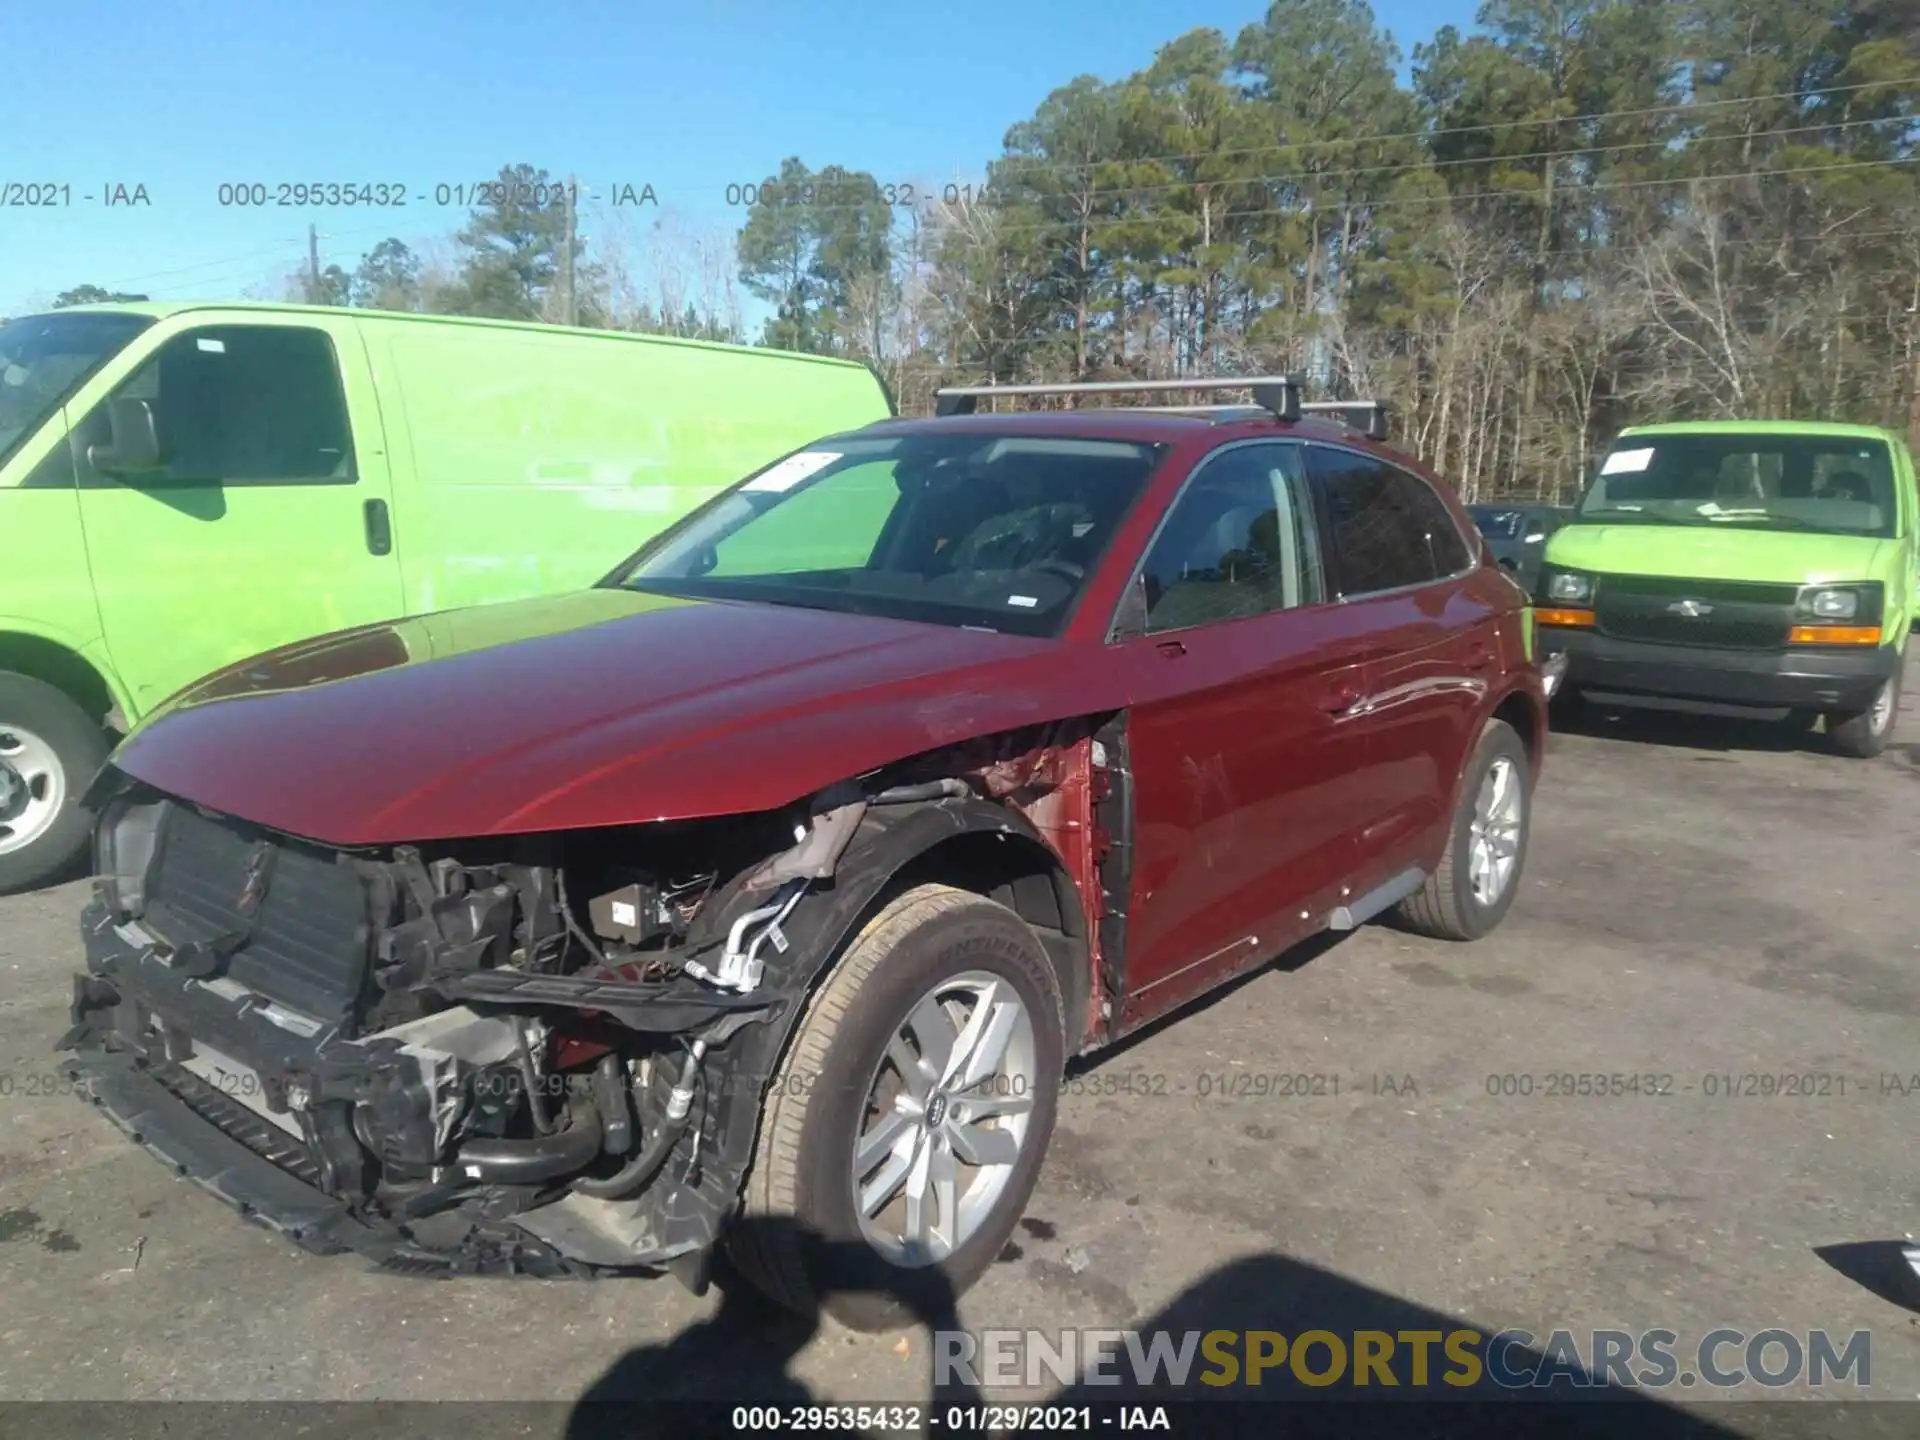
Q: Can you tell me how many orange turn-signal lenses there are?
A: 2